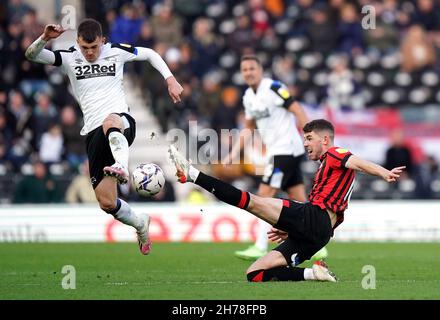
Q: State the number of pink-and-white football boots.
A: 2